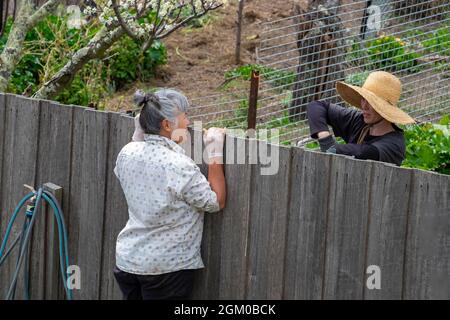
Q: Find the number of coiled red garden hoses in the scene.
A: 0